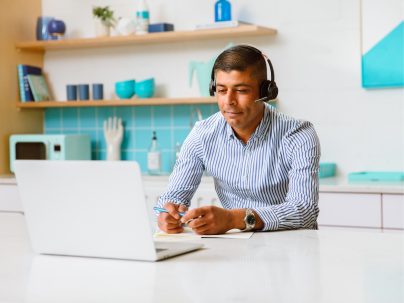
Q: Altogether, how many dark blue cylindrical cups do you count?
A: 3